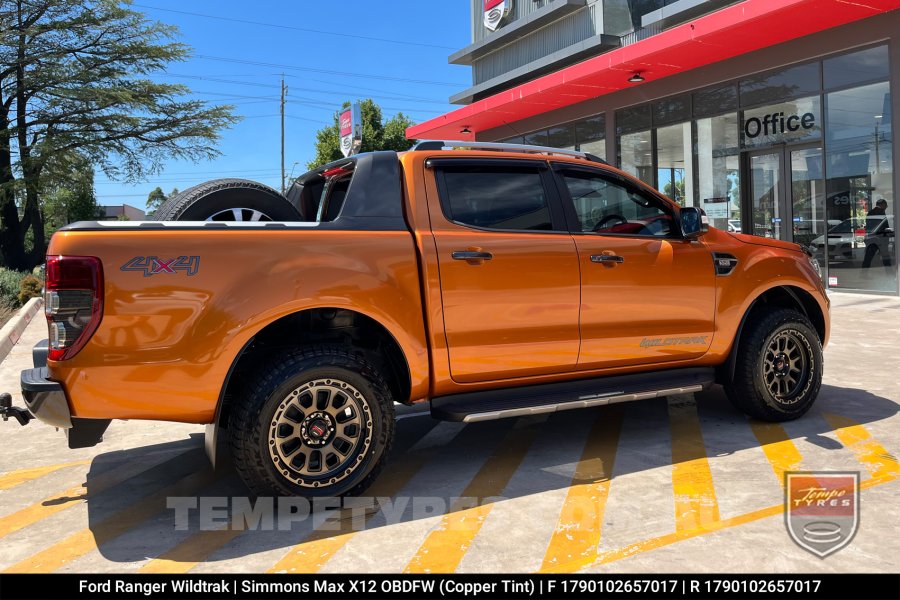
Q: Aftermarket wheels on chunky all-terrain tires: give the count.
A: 2